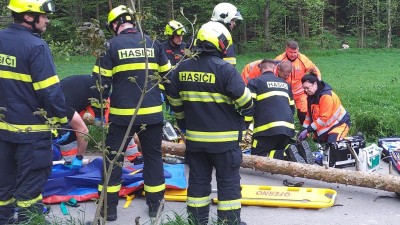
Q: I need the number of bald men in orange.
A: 1